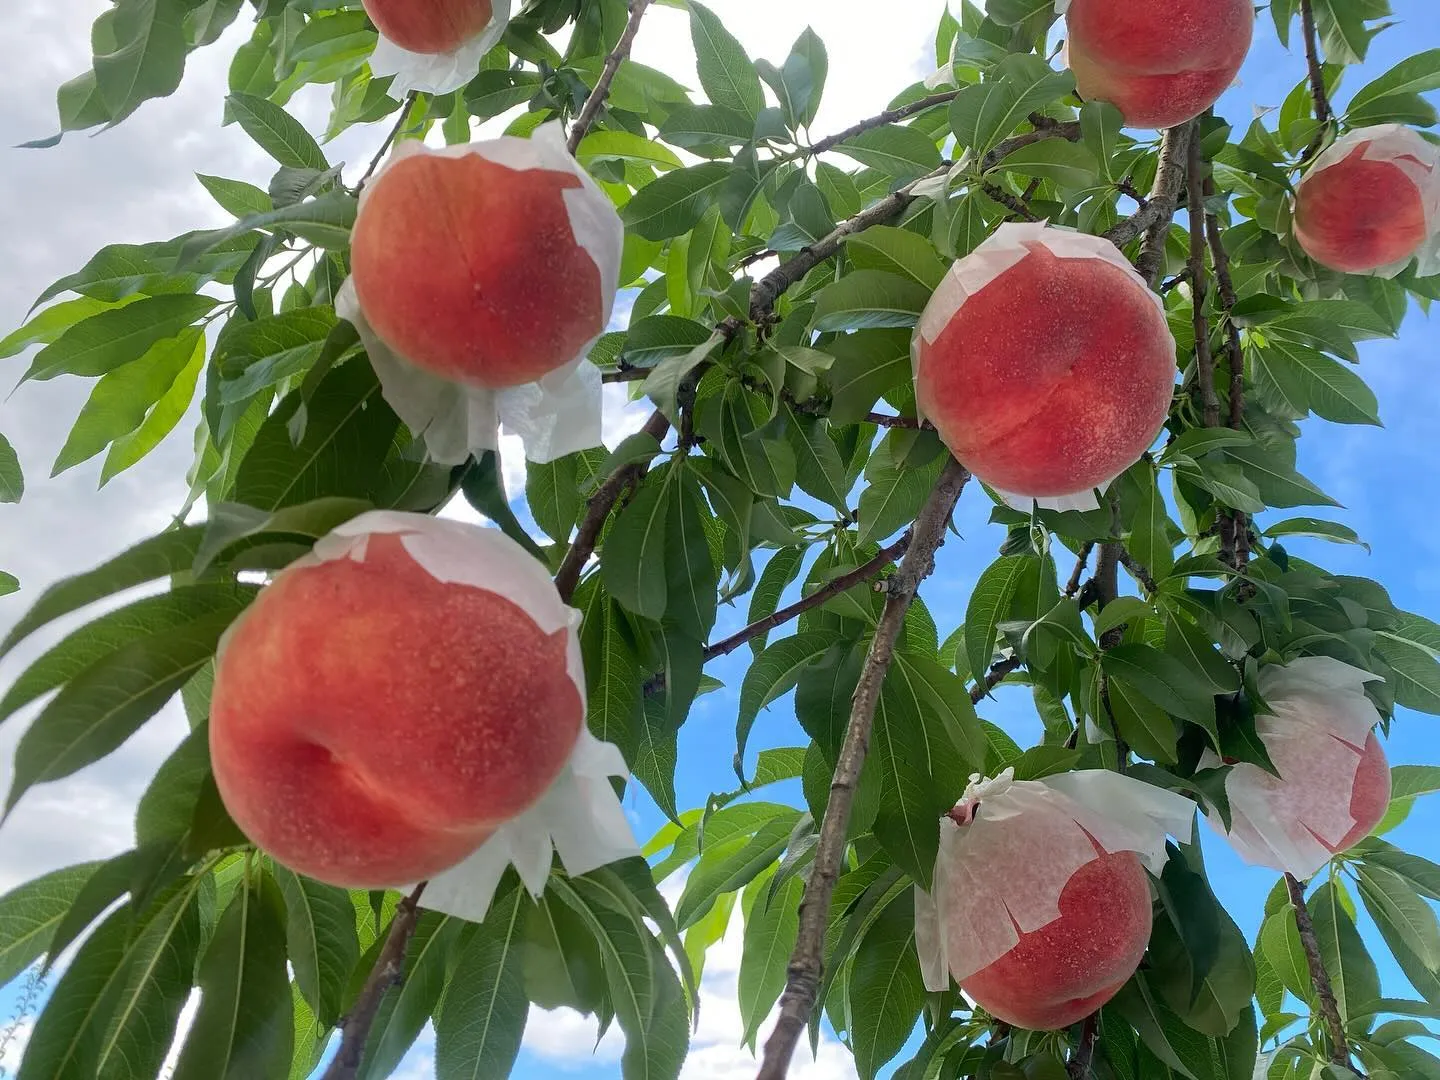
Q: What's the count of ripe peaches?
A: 8